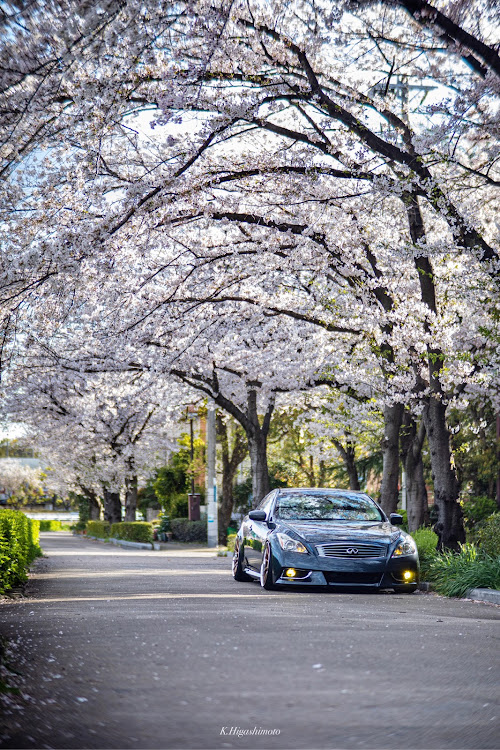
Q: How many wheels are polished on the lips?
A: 2